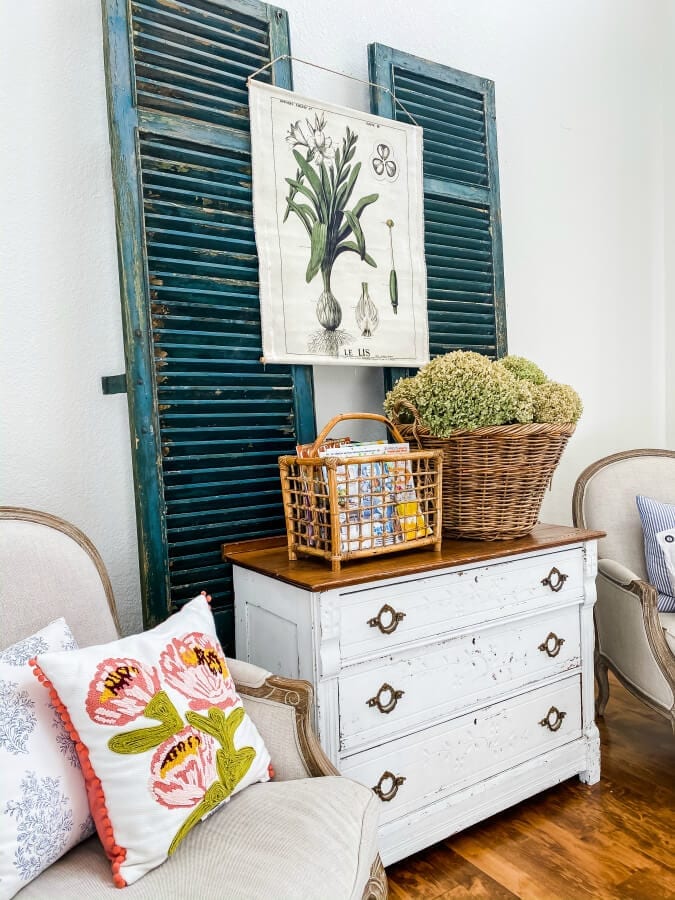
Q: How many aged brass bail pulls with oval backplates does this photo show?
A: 6